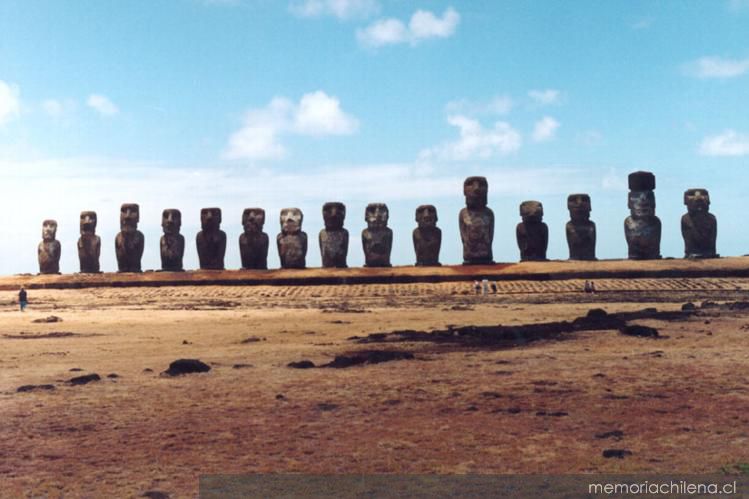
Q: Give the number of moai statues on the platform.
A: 15